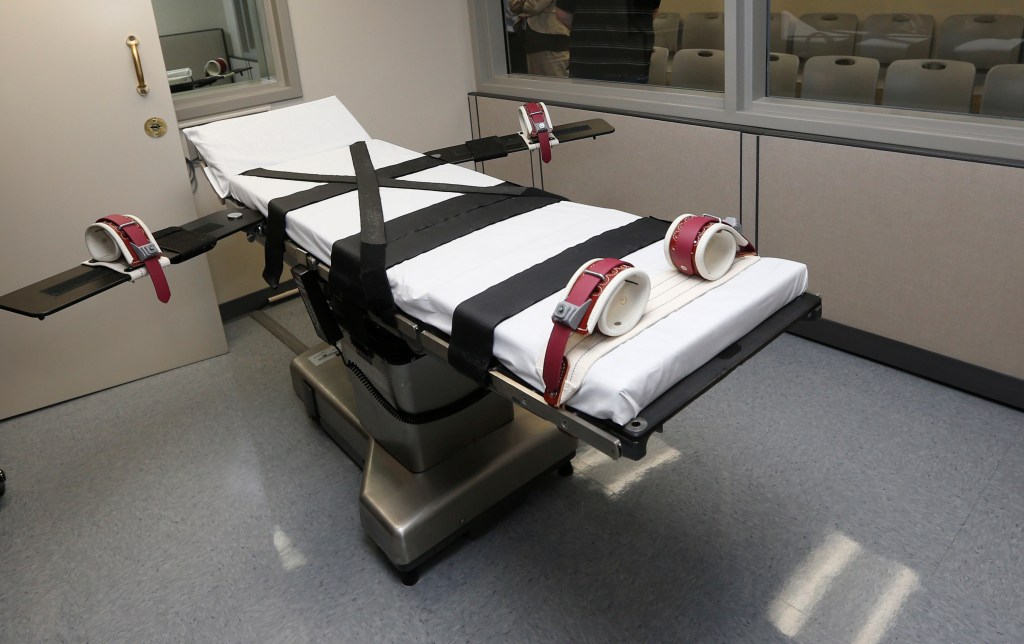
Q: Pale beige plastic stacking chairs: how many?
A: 12